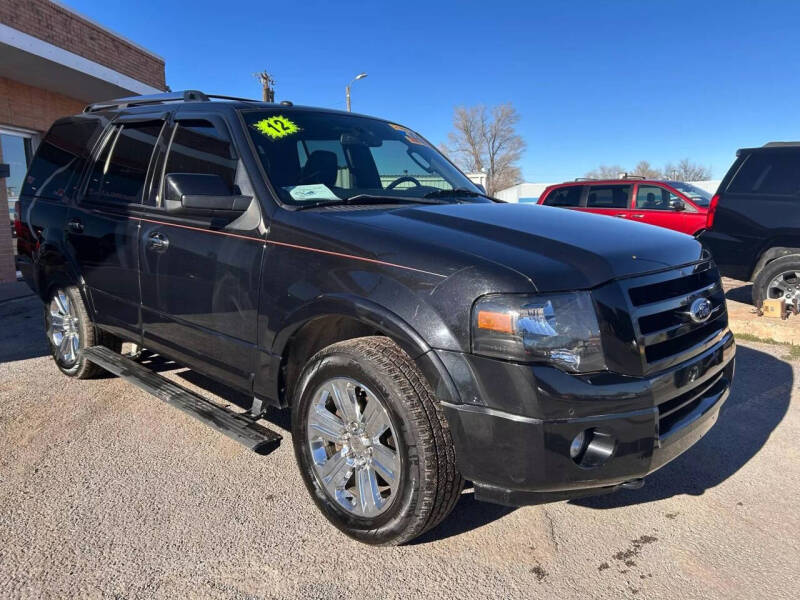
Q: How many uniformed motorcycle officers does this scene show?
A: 0